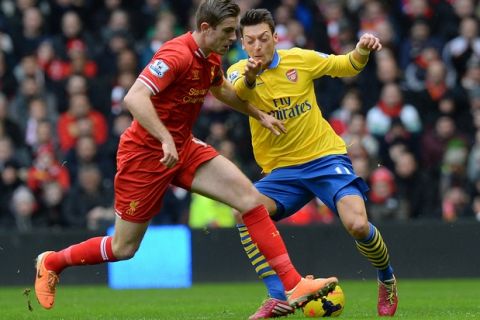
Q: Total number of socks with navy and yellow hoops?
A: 2